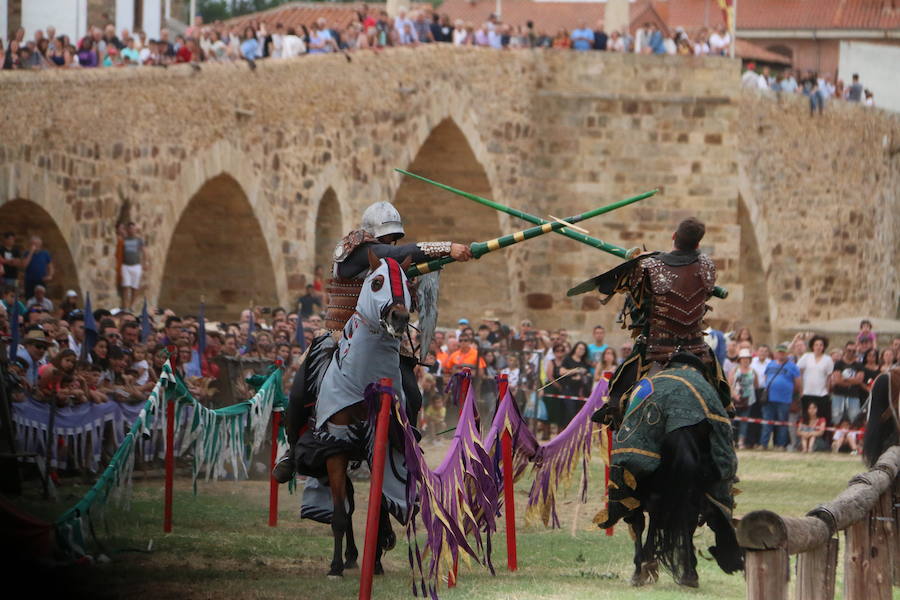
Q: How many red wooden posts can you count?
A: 6